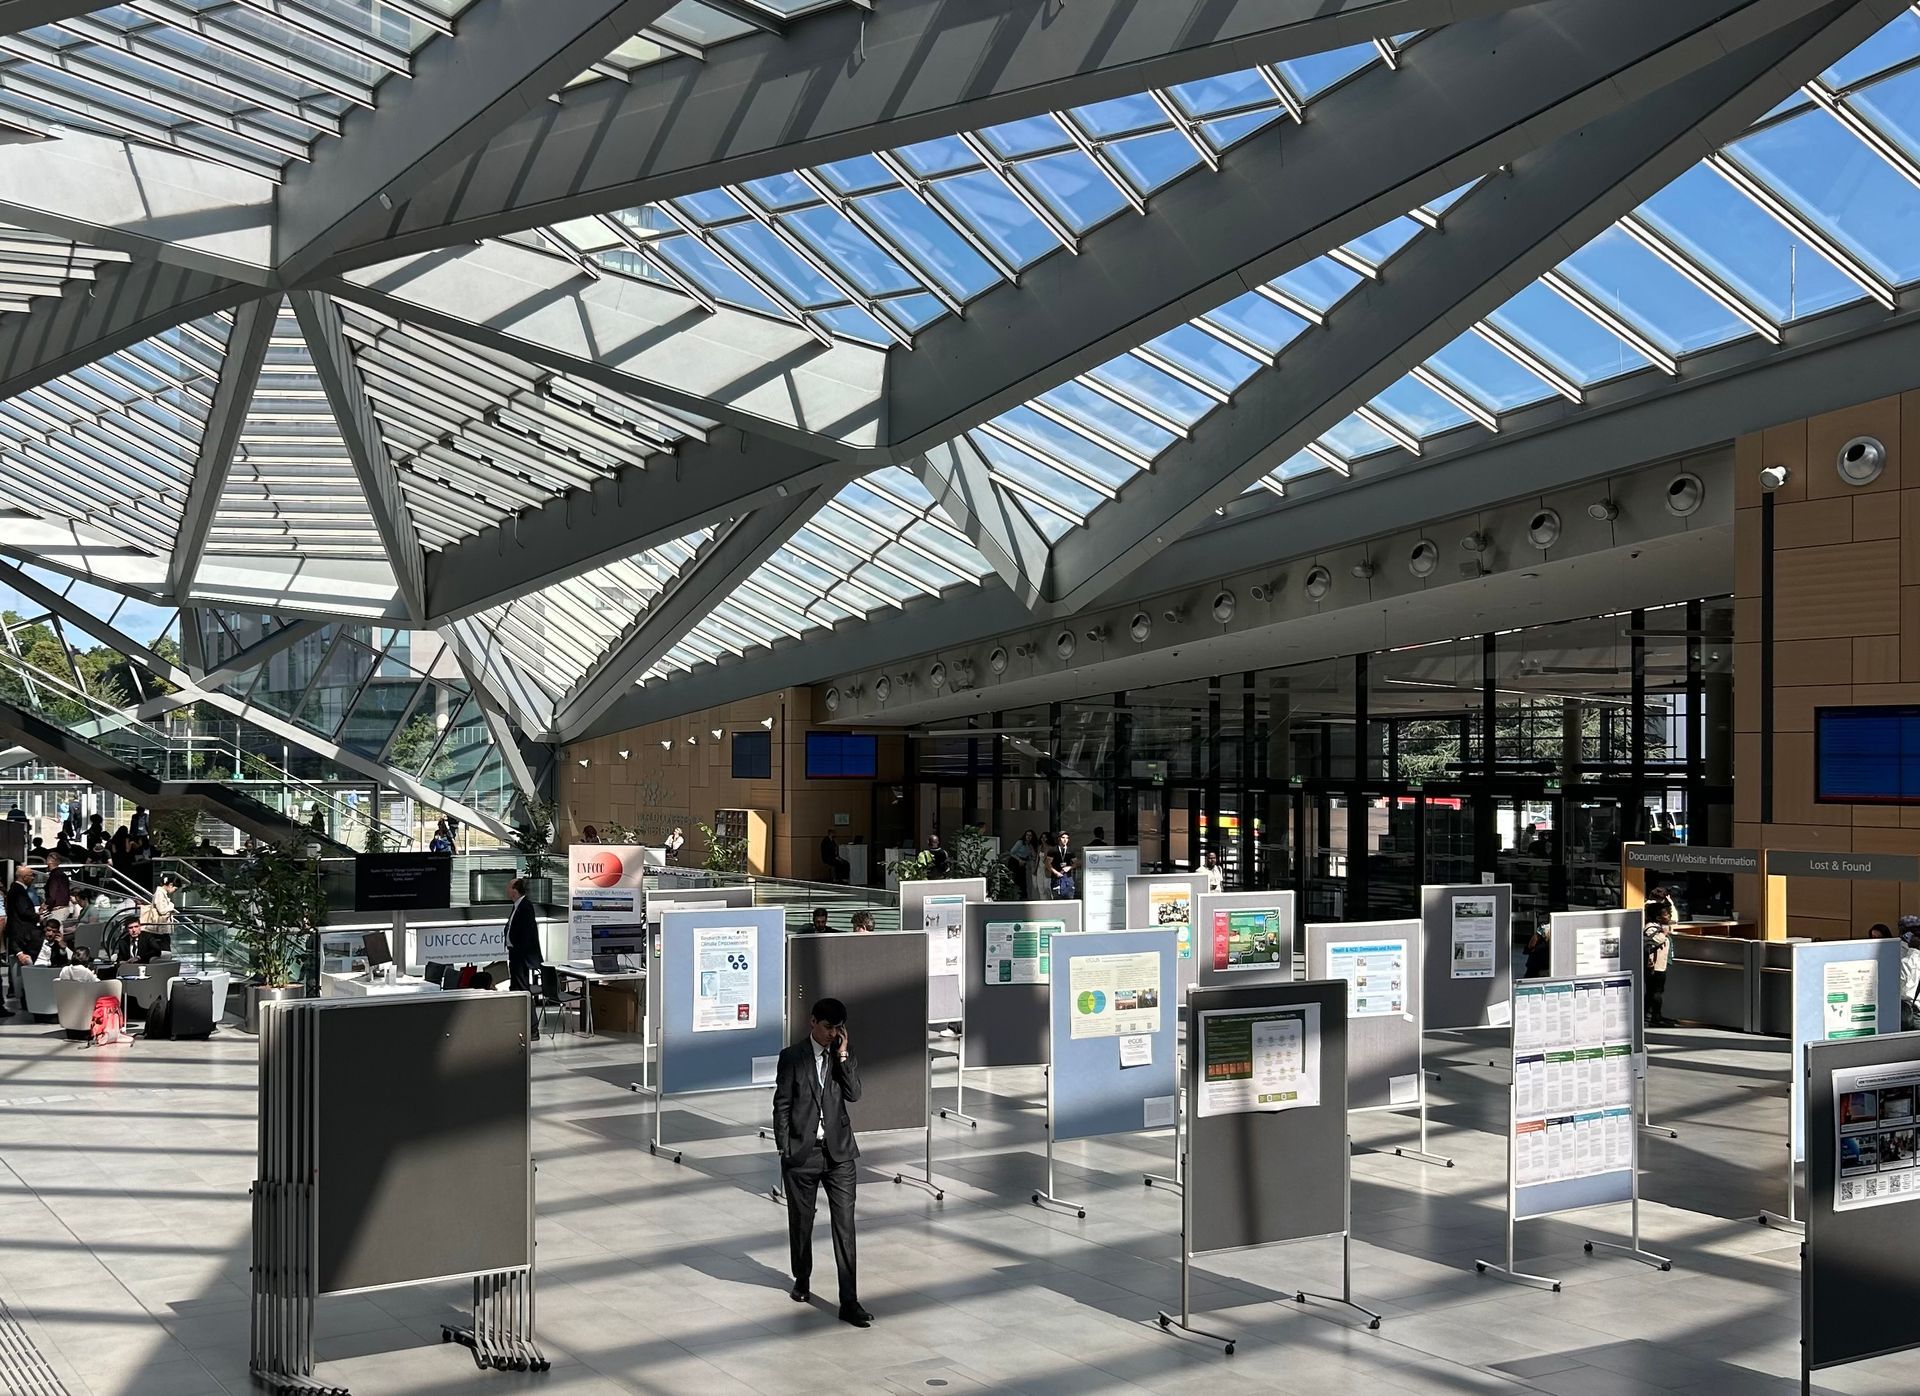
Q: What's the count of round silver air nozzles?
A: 12